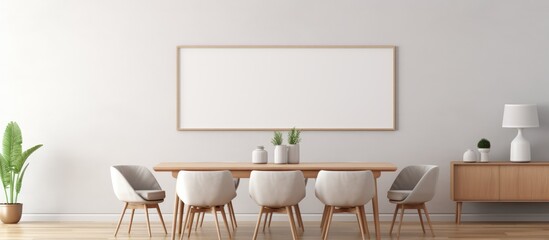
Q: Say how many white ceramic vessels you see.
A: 5